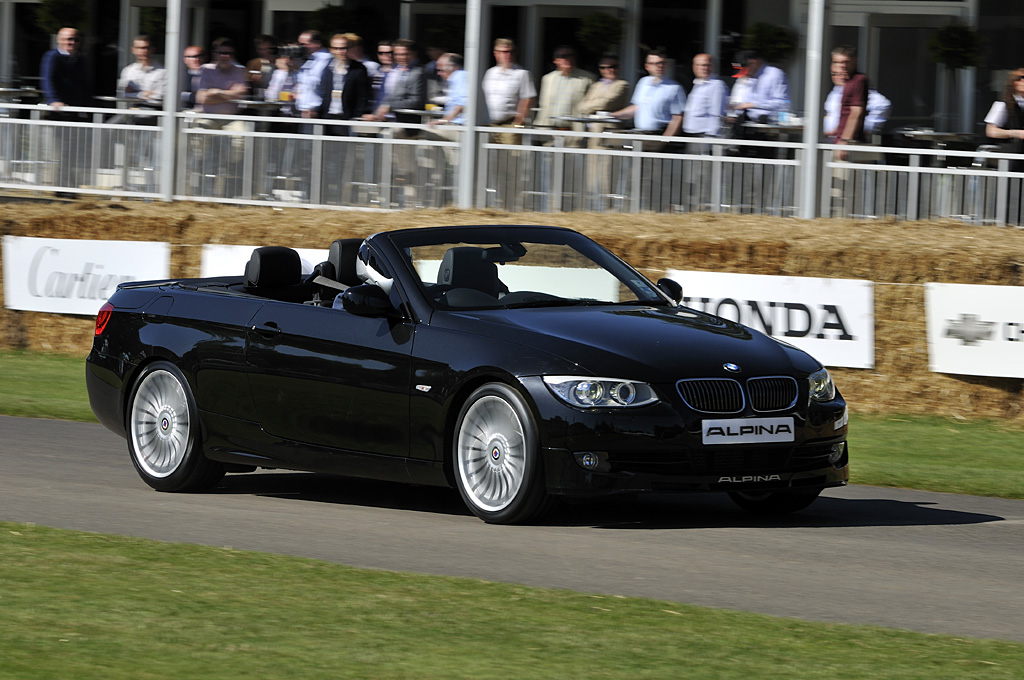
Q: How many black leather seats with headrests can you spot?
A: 3